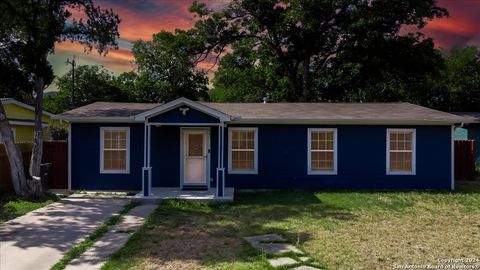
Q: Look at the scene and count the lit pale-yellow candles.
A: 0